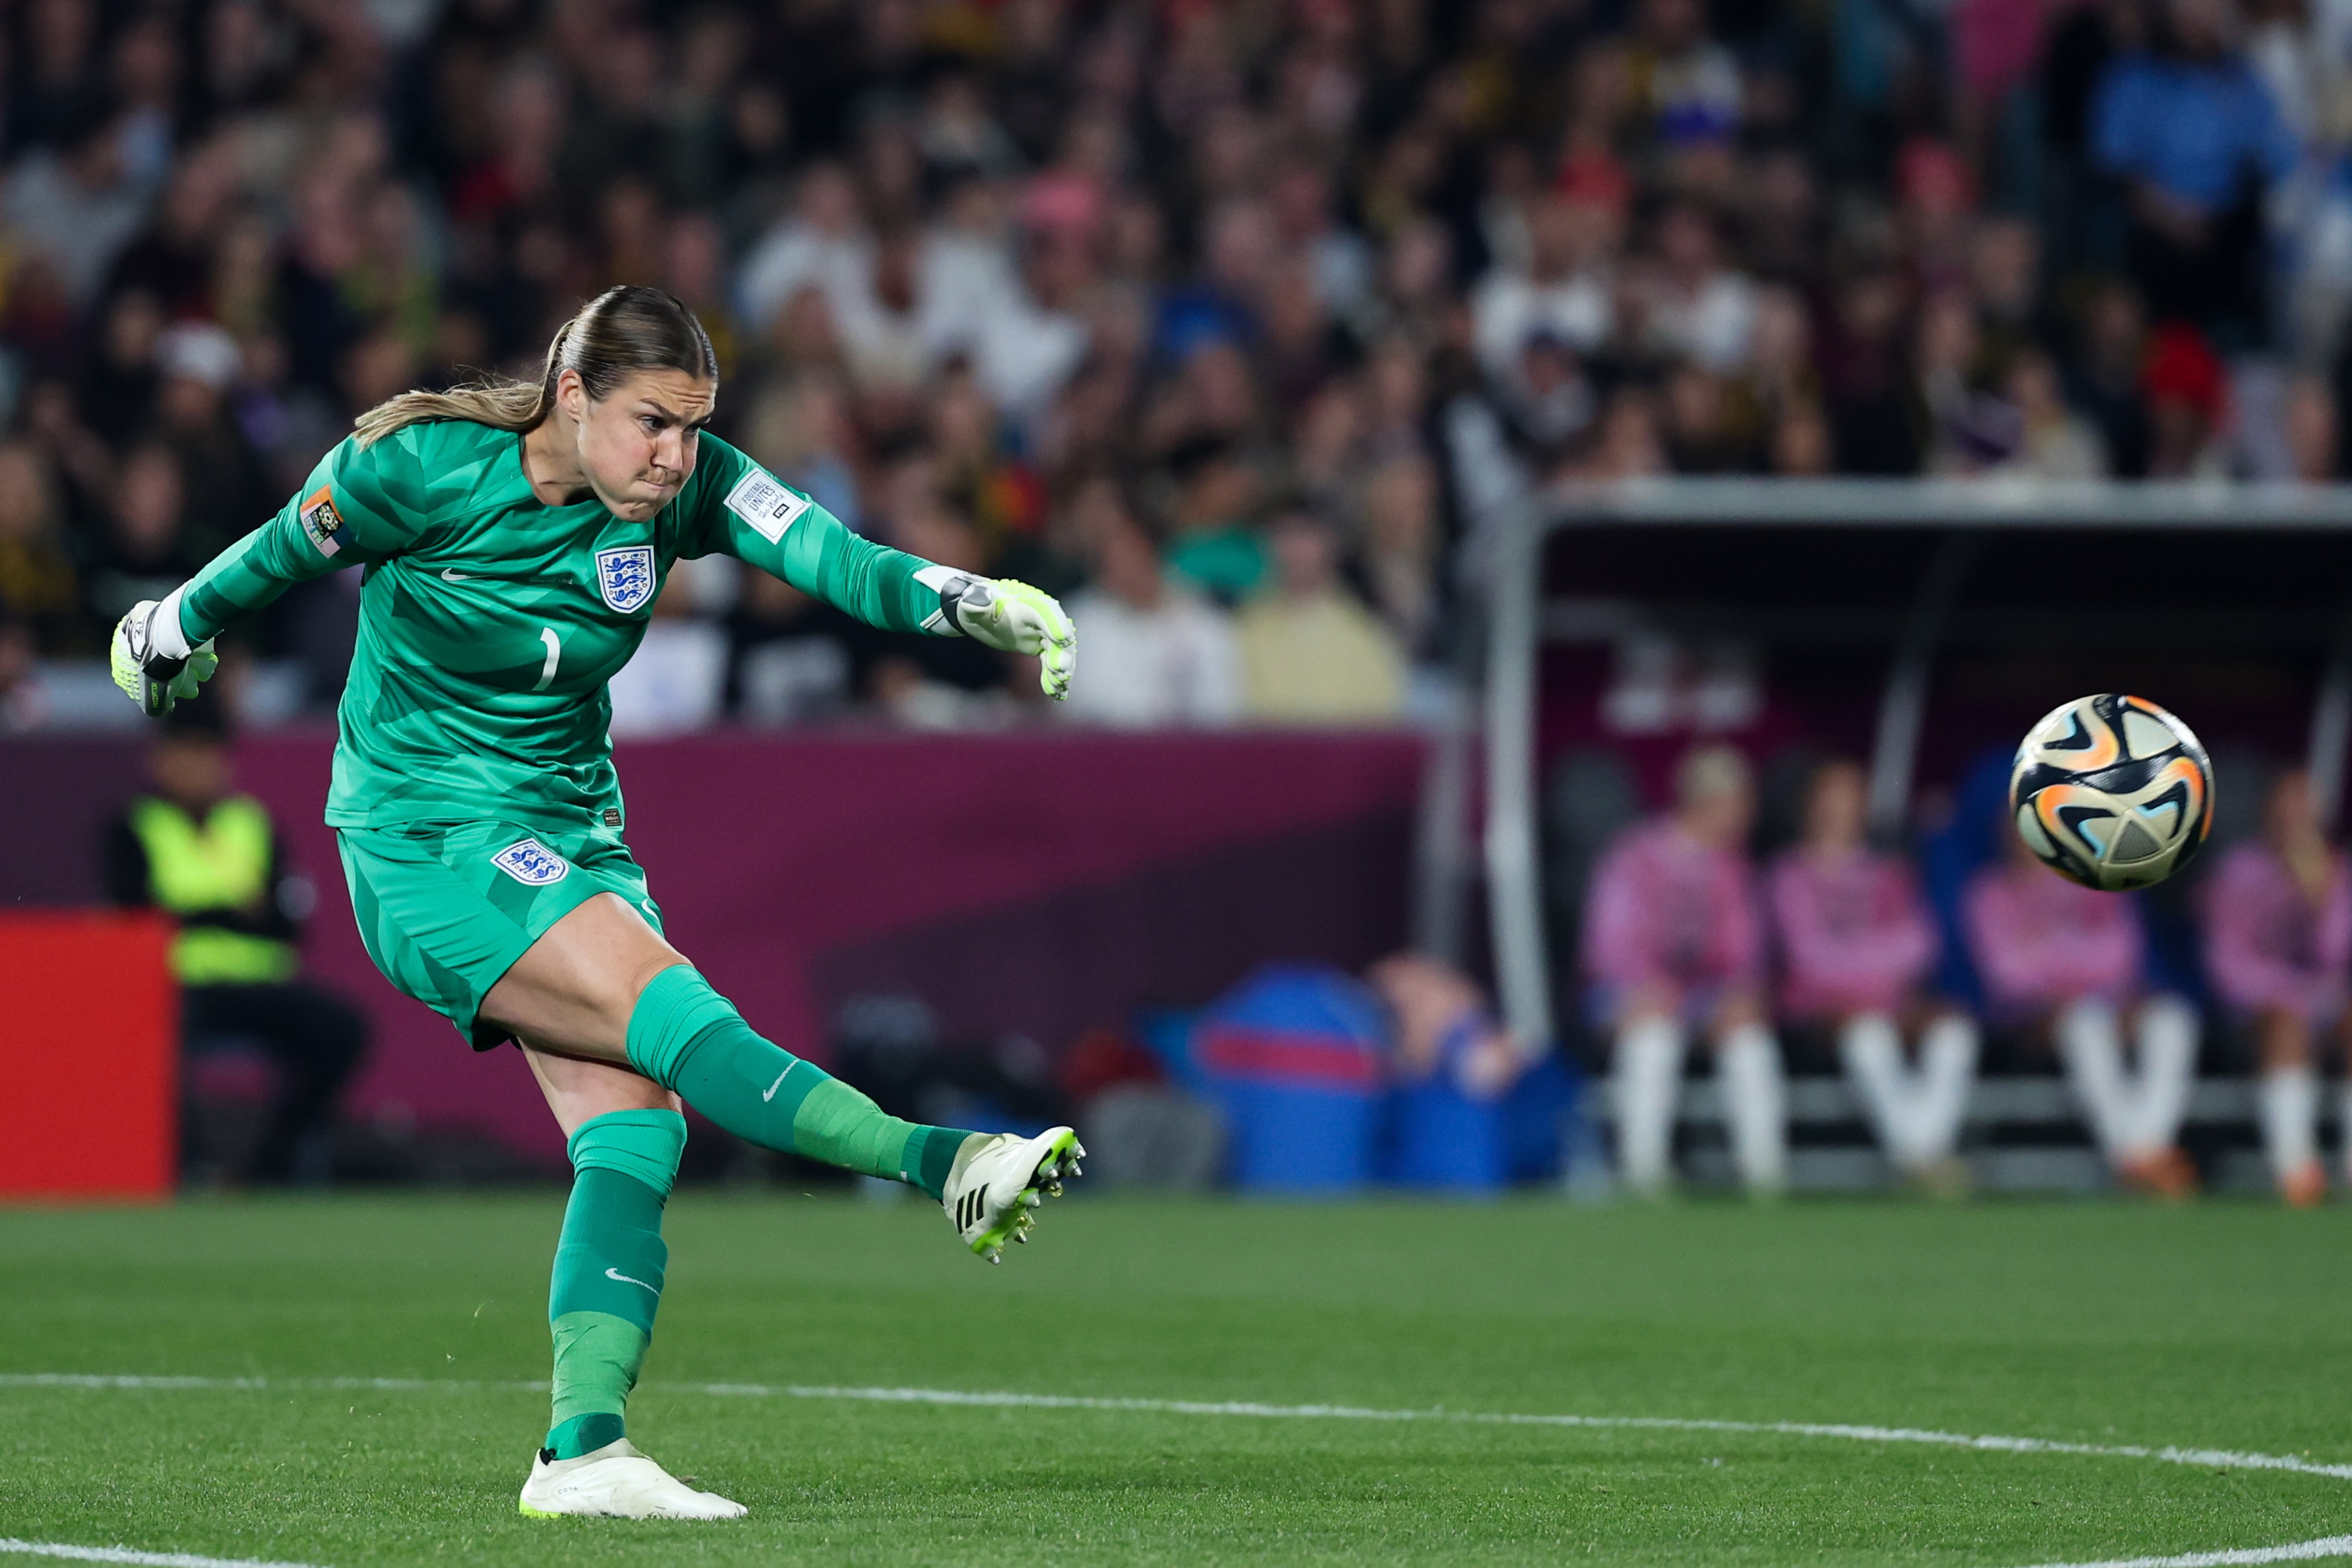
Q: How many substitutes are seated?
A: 4